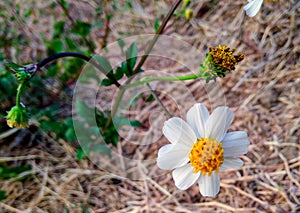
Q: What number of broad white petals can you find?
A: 8